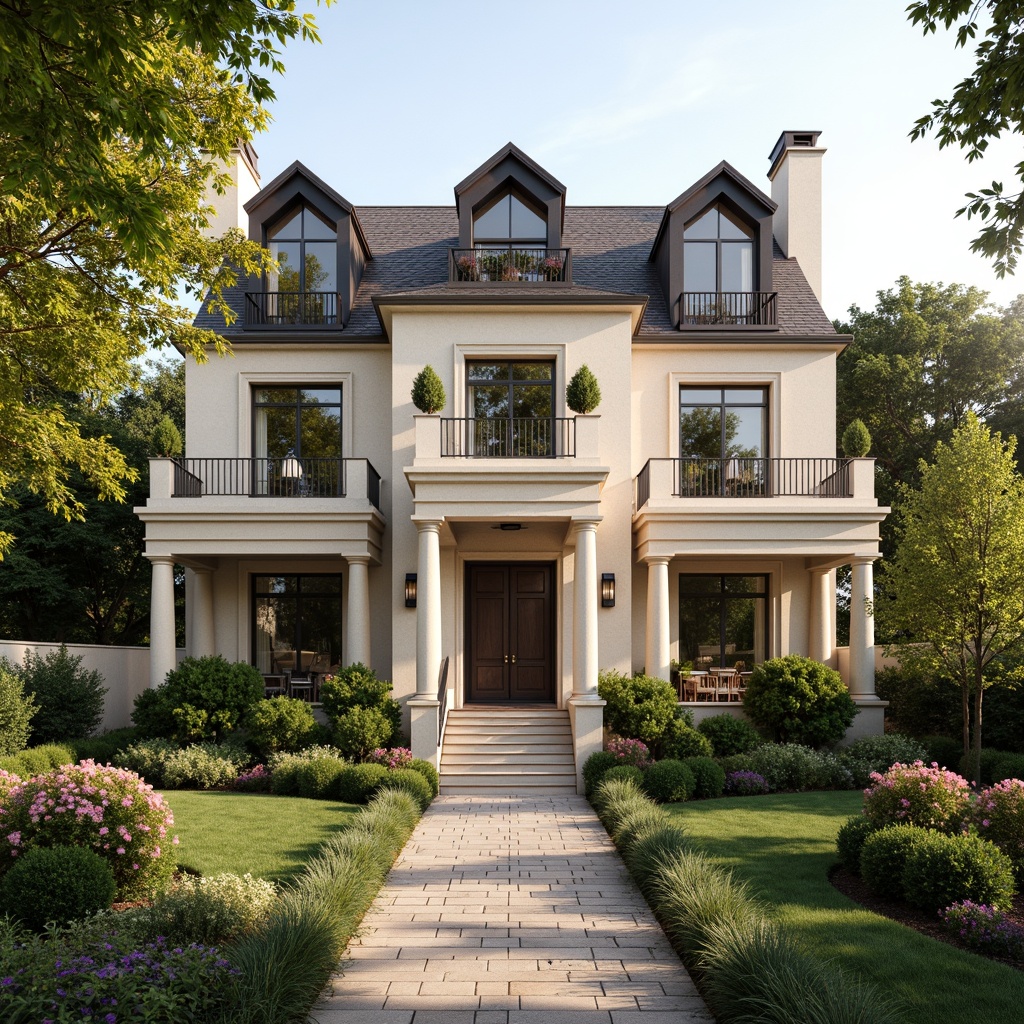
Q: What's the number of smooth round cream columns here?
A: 8